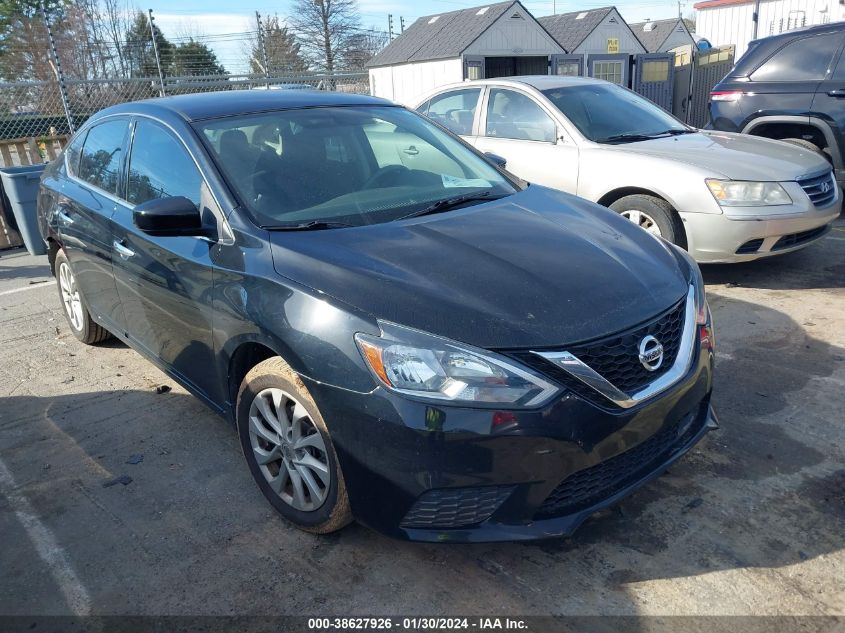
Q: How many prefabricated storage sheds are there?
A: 3